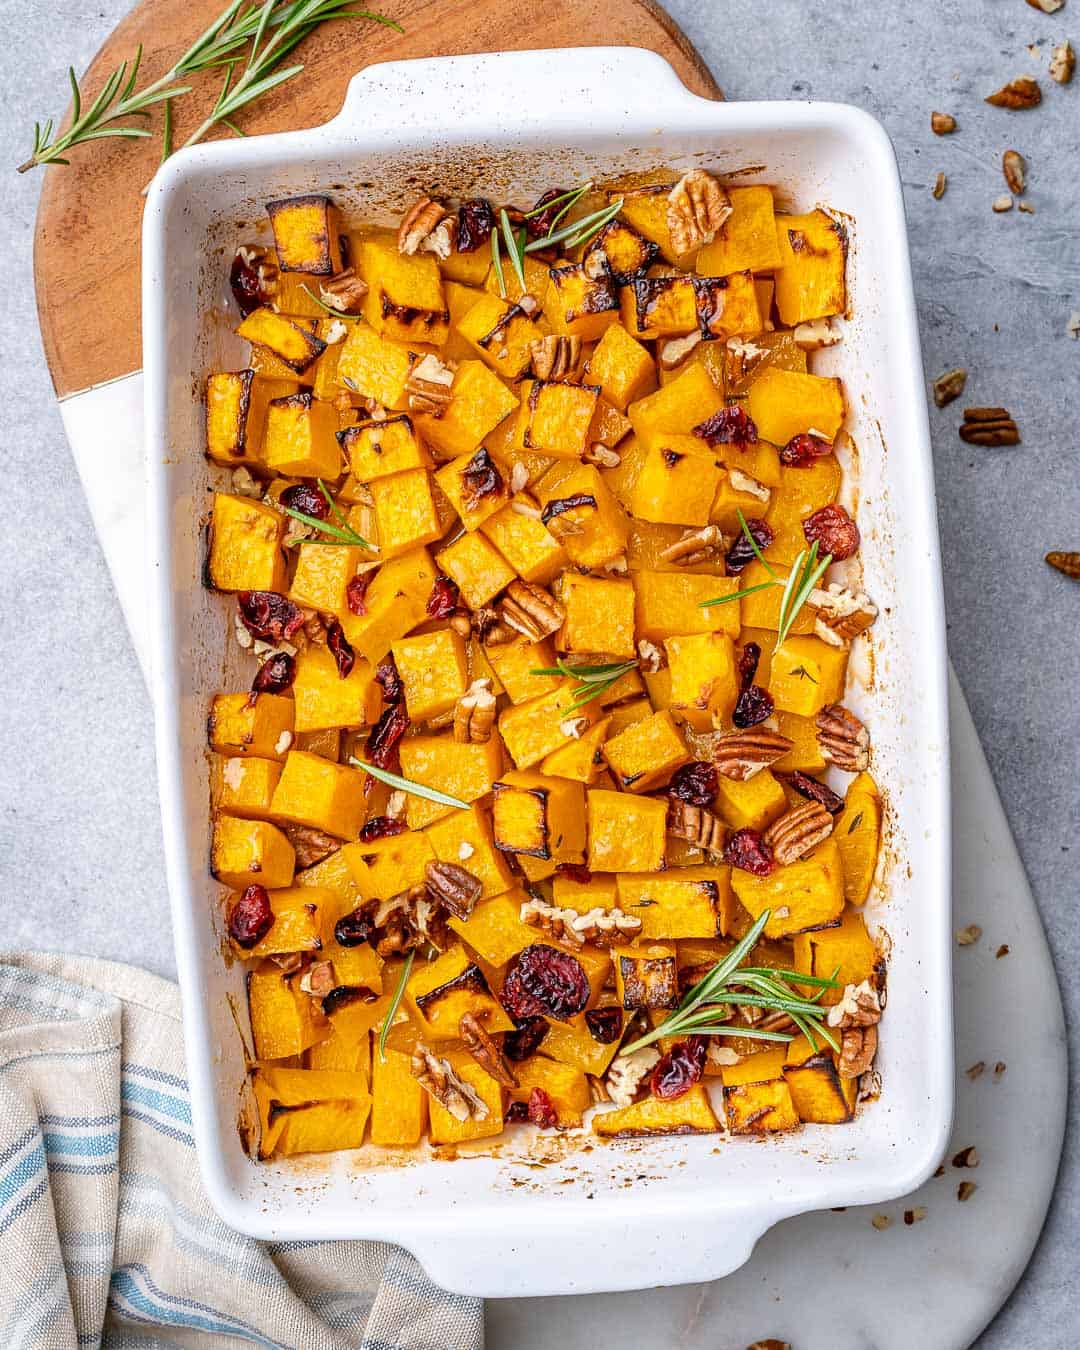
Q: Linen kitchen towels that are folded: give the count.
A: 1